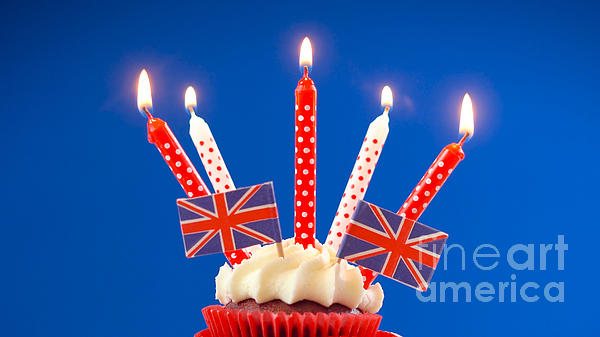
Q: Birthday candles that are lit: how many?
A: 5